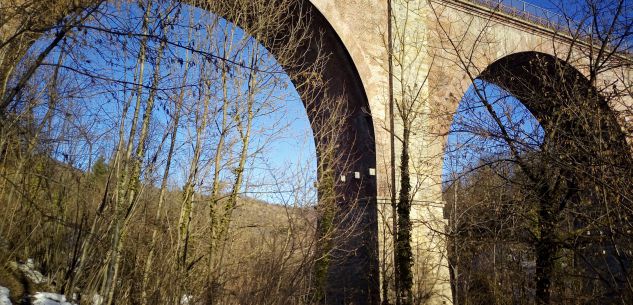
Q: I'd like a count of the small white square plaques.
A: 3